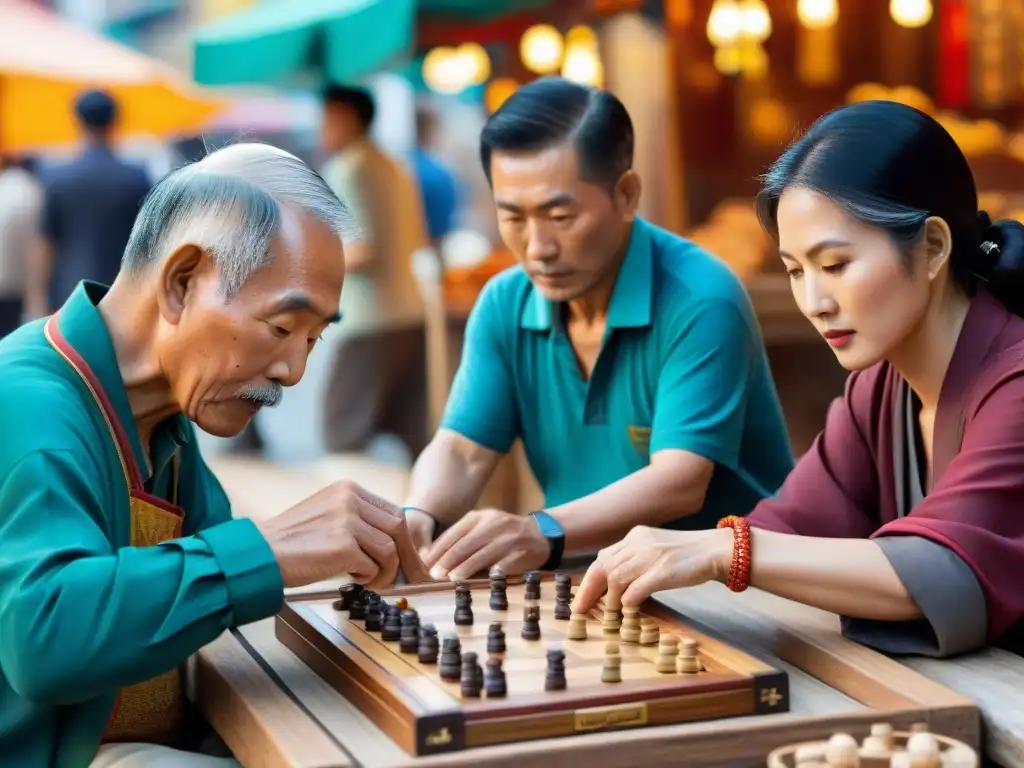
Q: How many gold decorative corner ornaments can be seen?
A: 2